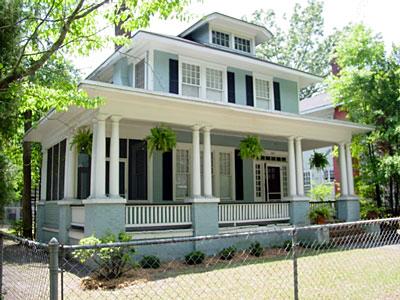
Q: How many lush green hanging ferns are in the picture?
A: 4